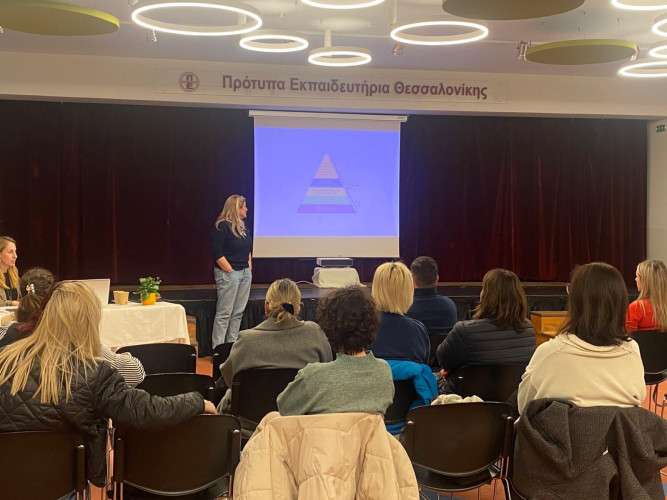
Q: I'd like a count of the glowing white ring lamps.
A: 9